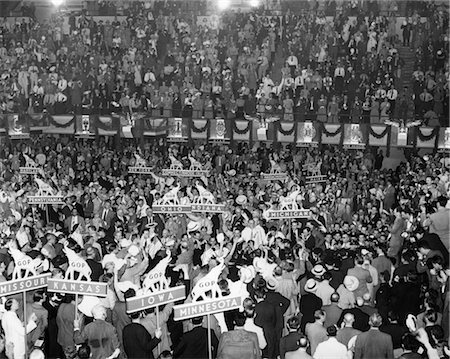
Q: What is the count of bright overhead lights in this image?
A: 3